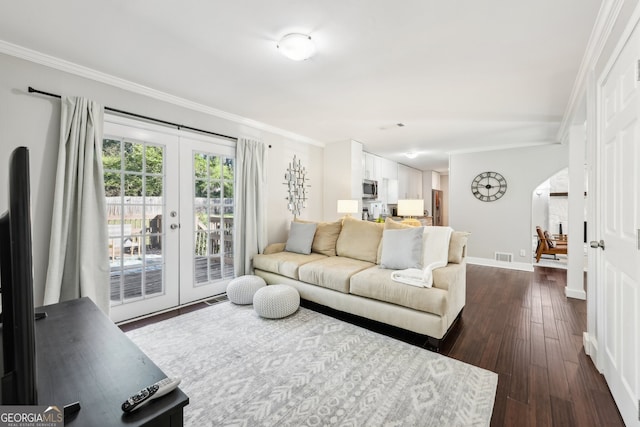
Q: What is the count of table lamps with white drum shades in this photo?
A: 2